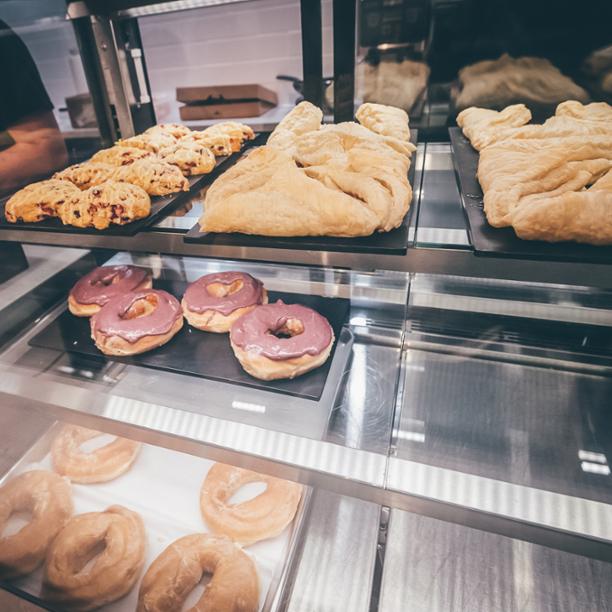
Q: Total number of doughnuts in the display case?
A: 9